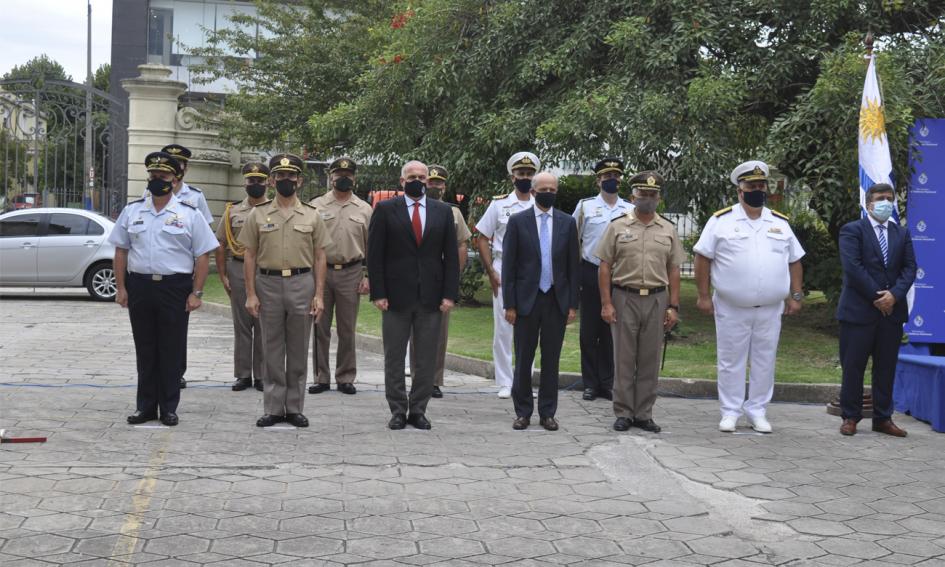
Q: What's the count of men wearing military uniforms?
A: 10